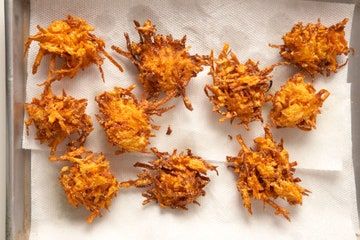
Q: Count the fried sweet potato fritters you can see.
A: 10